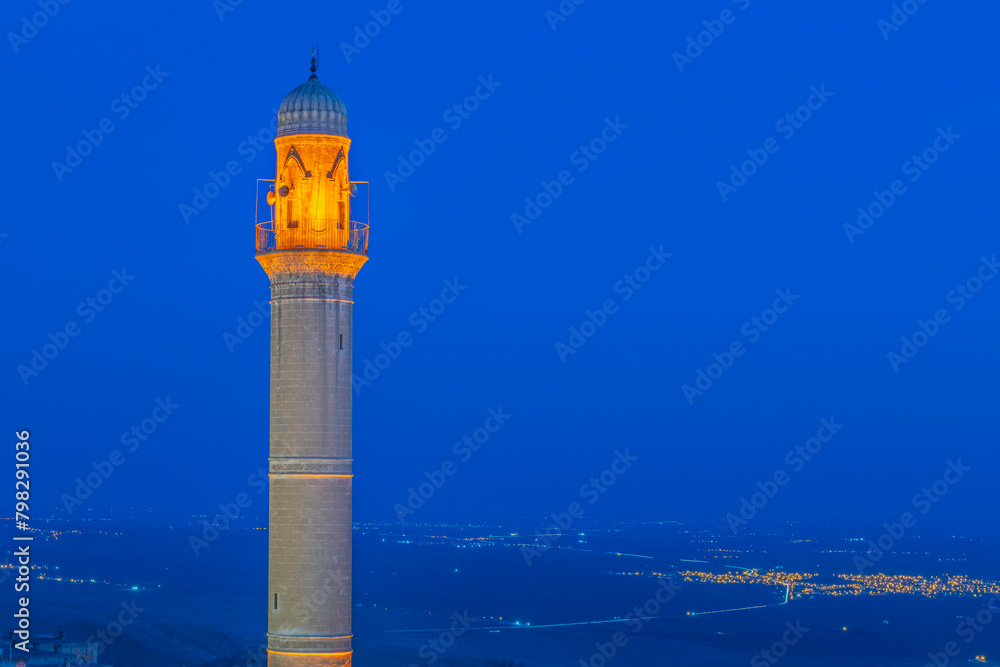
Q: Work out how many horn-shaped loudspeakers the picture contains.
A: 3